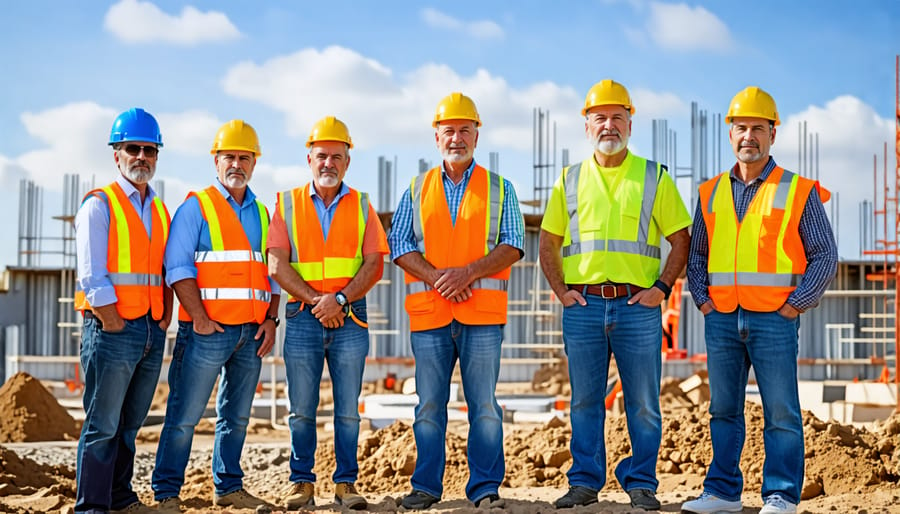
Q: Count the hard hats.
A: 6